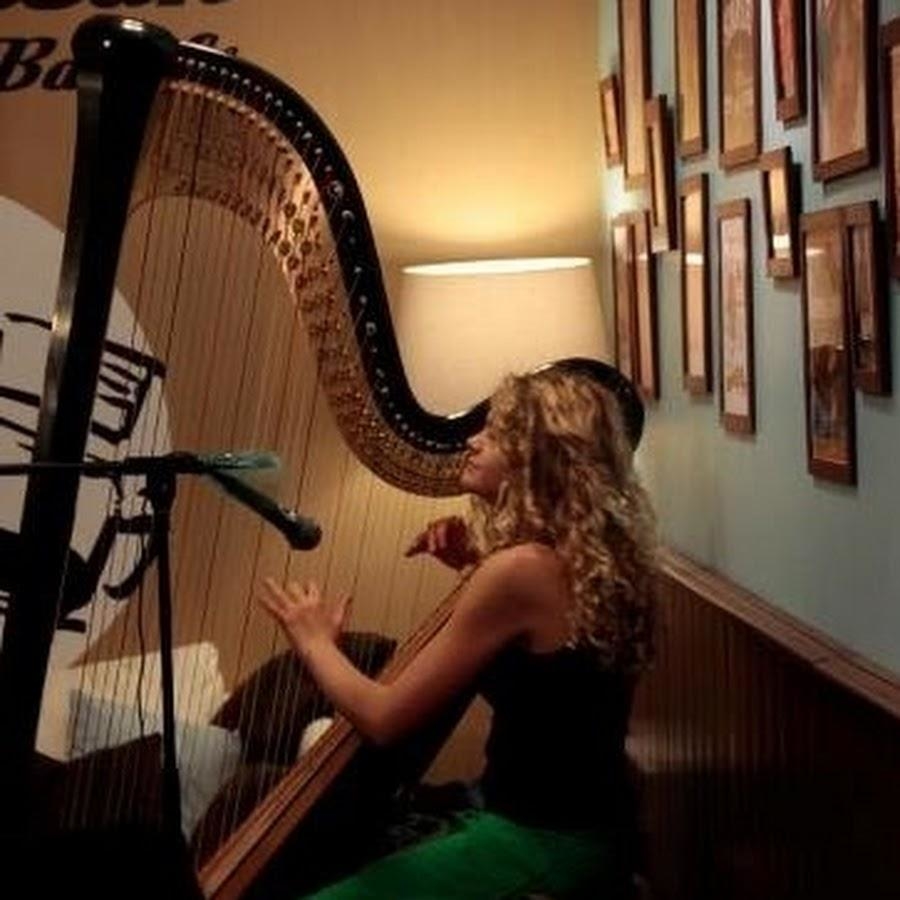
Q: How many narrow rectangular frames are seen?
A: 15